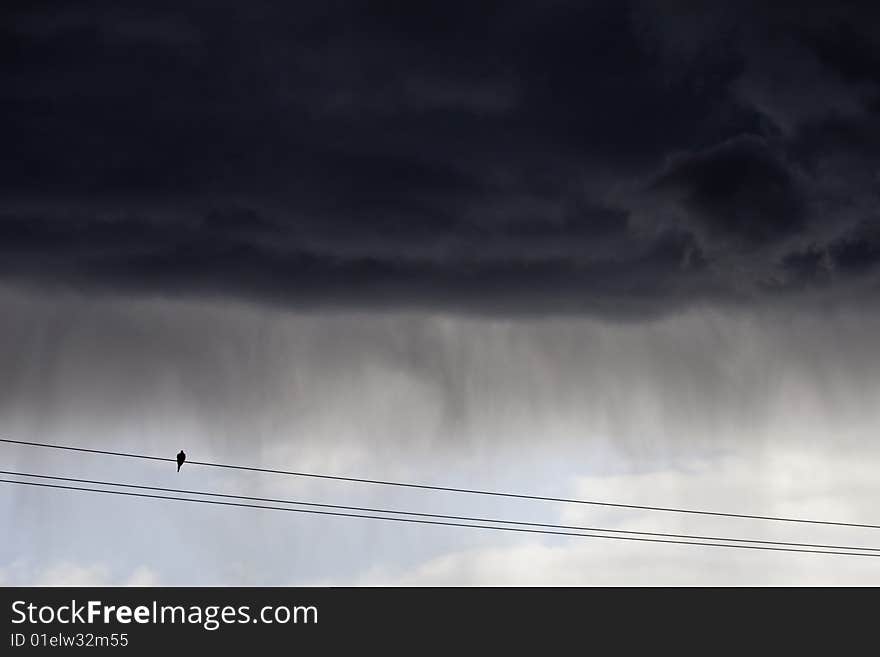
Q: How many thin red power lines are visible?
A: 0